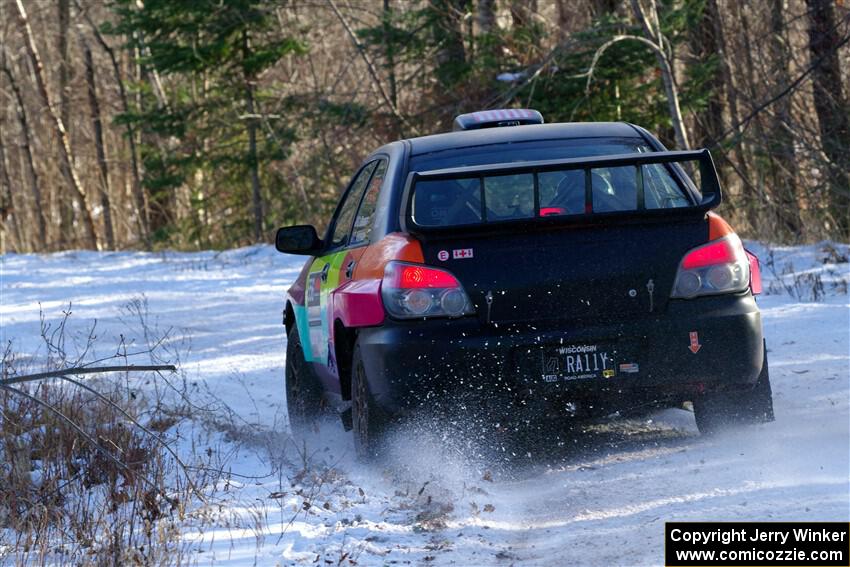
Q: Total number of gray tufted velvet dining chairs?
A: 0